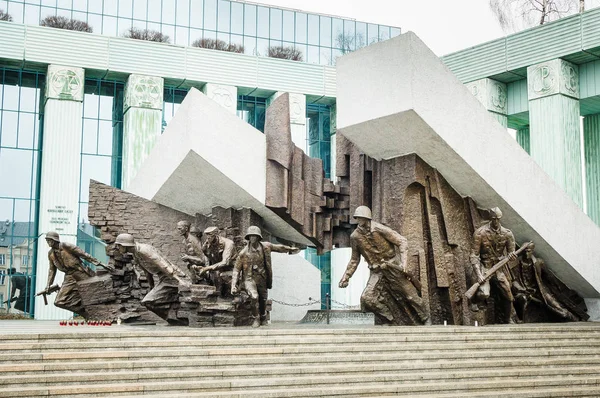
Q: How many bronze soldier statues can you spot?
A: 8